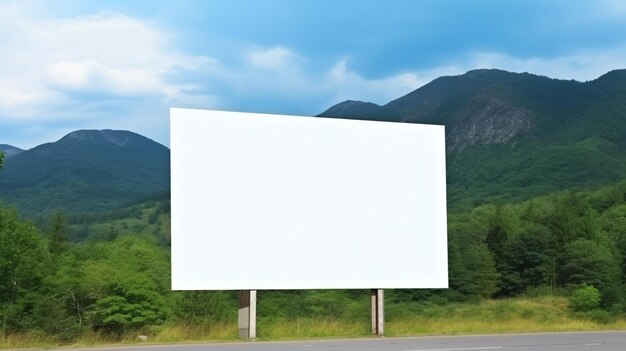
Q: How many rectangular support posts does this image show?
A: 2